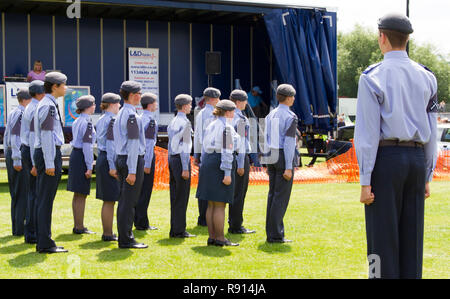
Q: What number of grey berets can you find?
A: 13